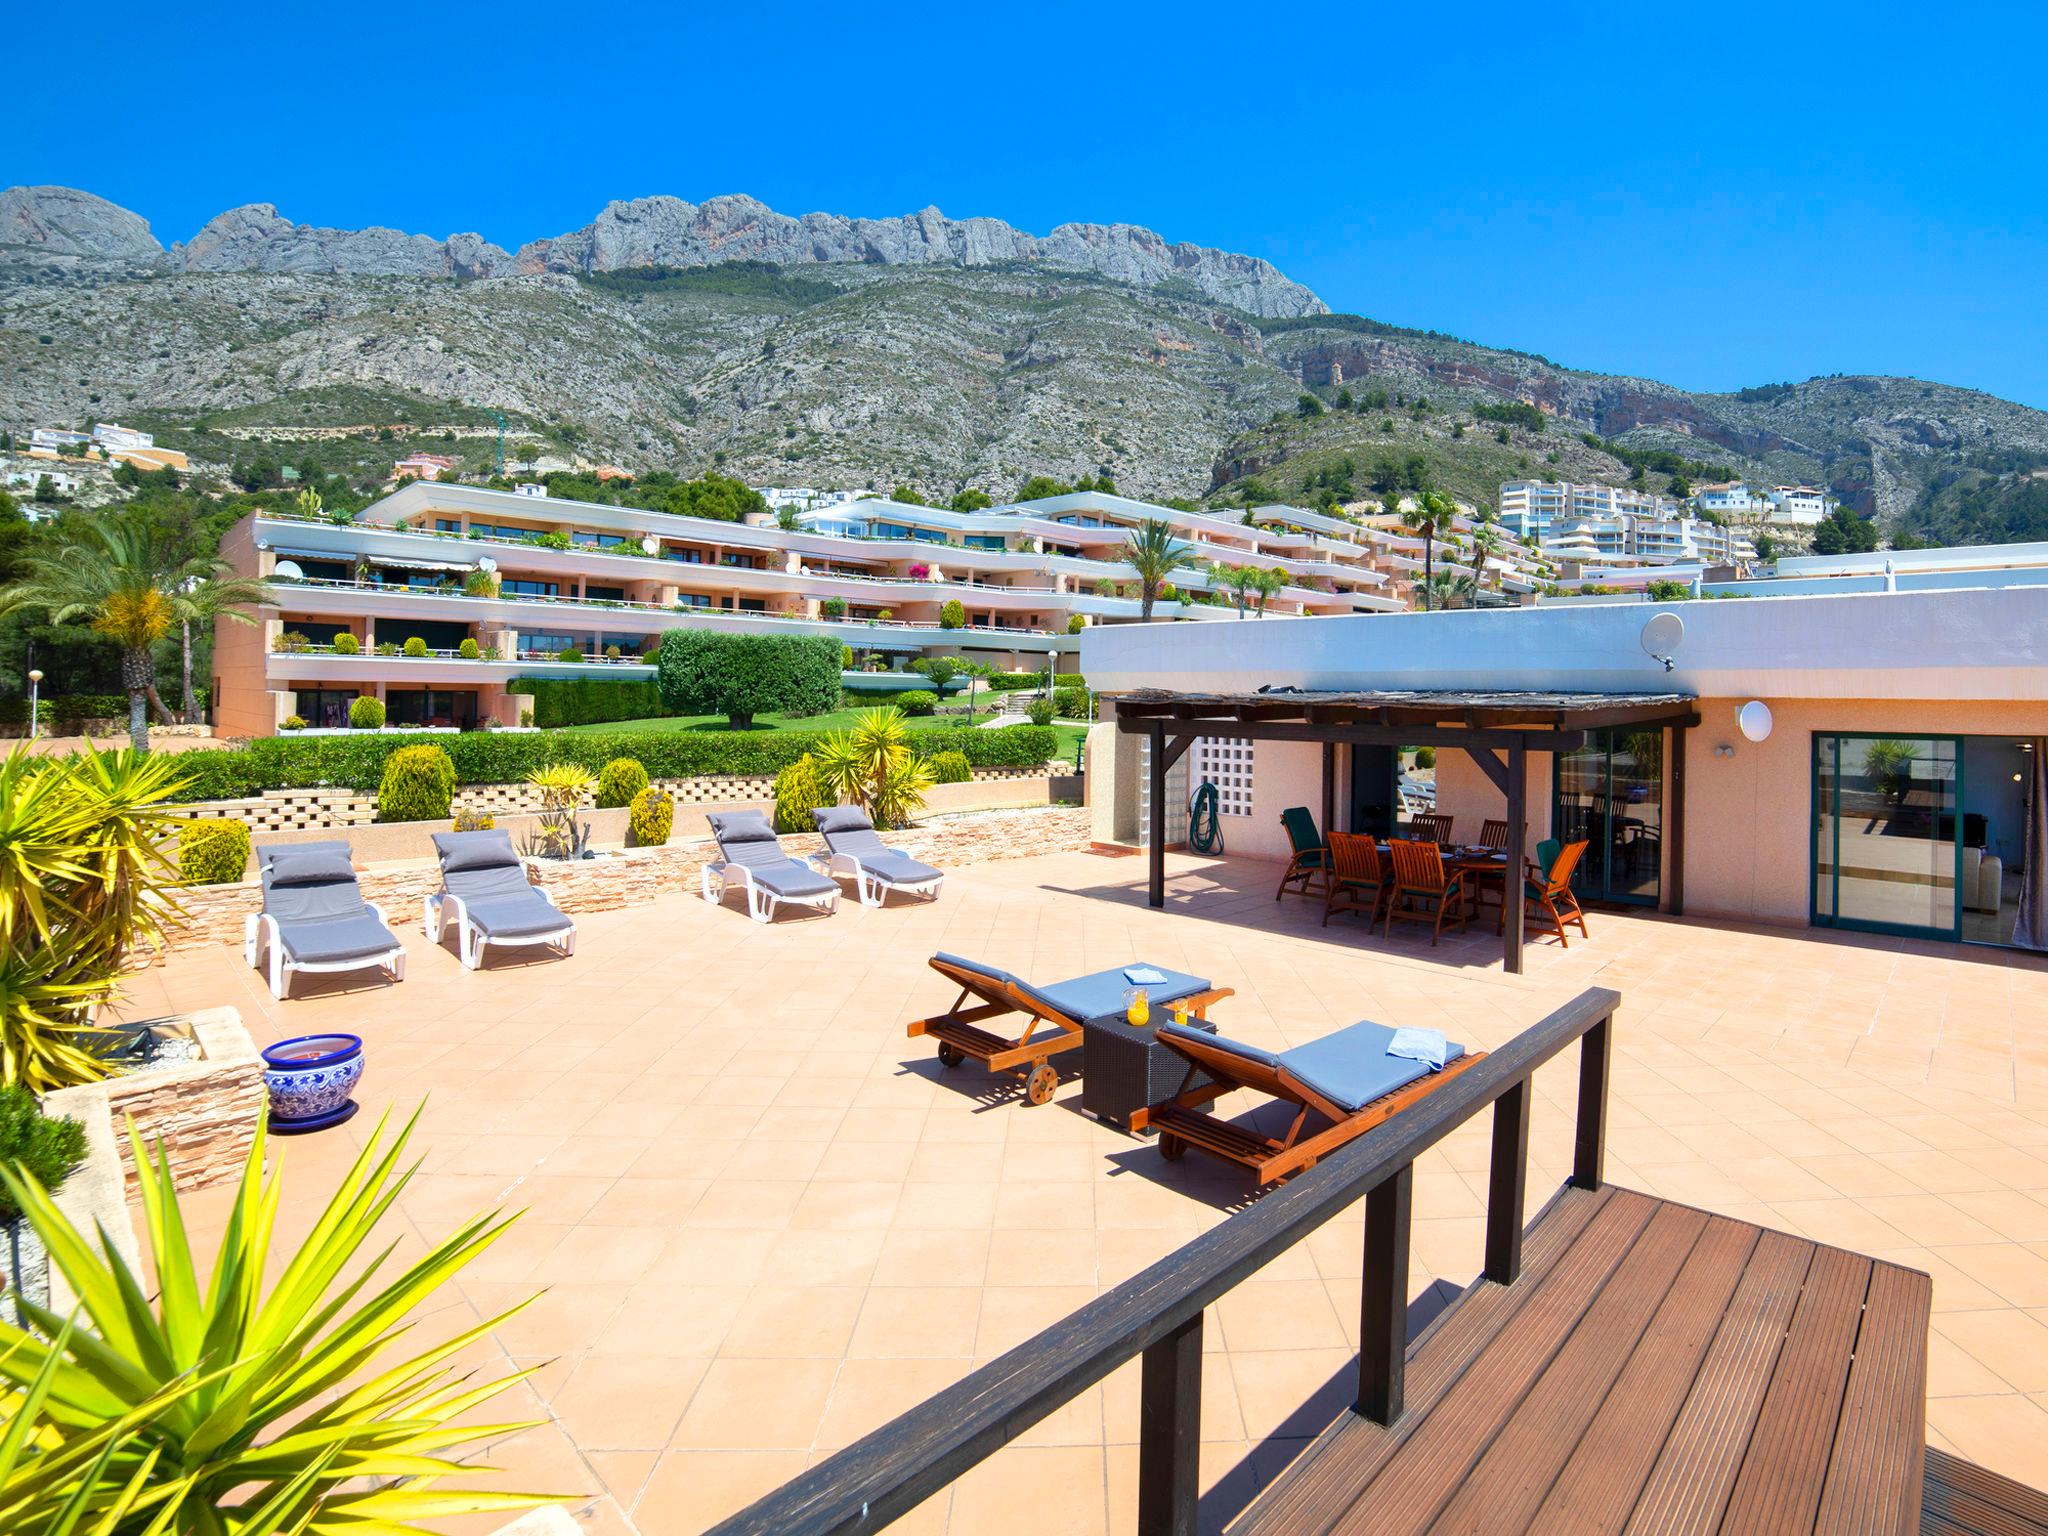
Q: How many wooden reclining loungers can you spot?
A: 2